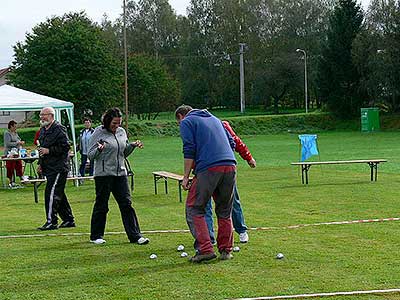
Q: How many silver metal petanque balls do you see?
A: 5